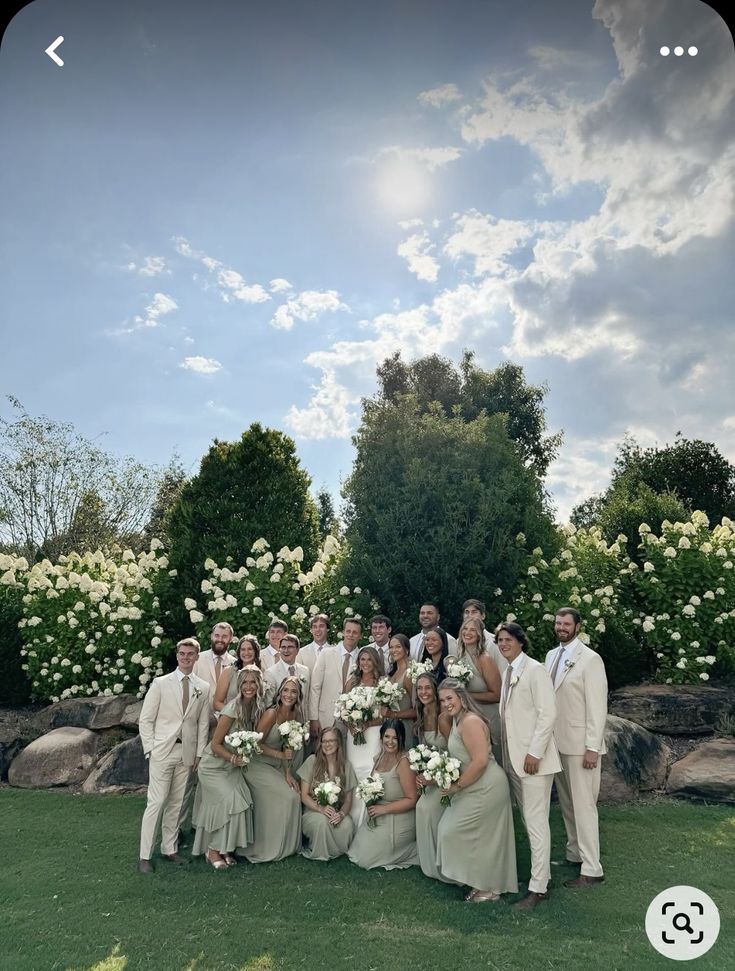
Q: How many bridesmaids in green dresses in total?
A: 10